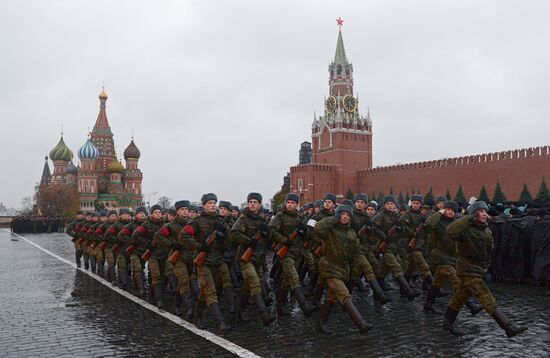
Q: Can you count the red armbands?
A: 9